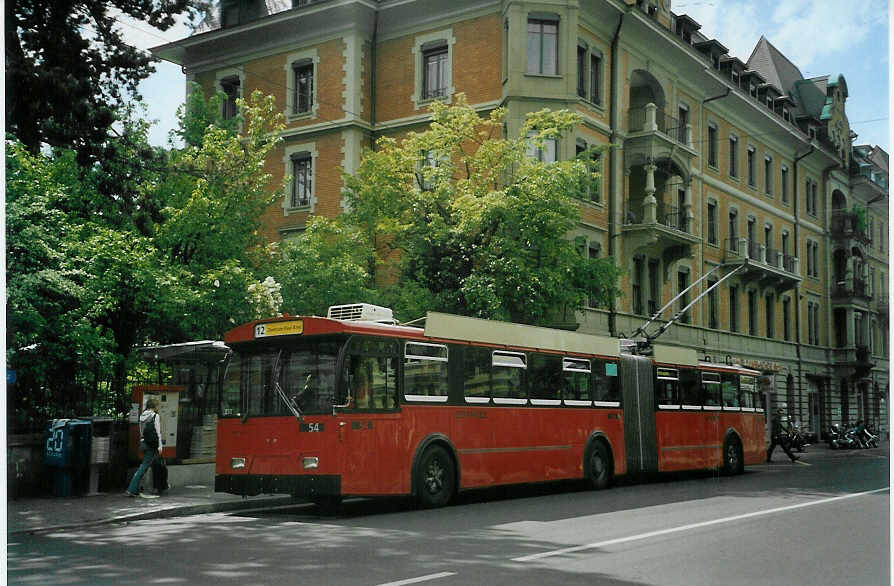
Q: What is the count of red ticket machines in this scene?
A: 1